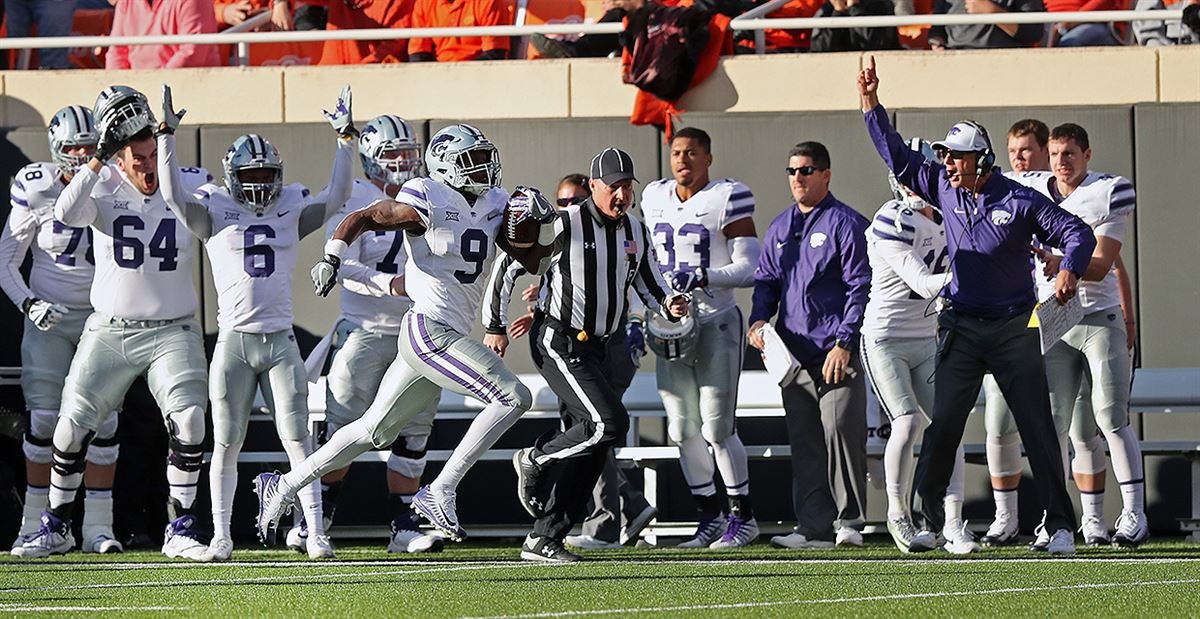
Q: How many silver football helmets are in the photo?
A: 7